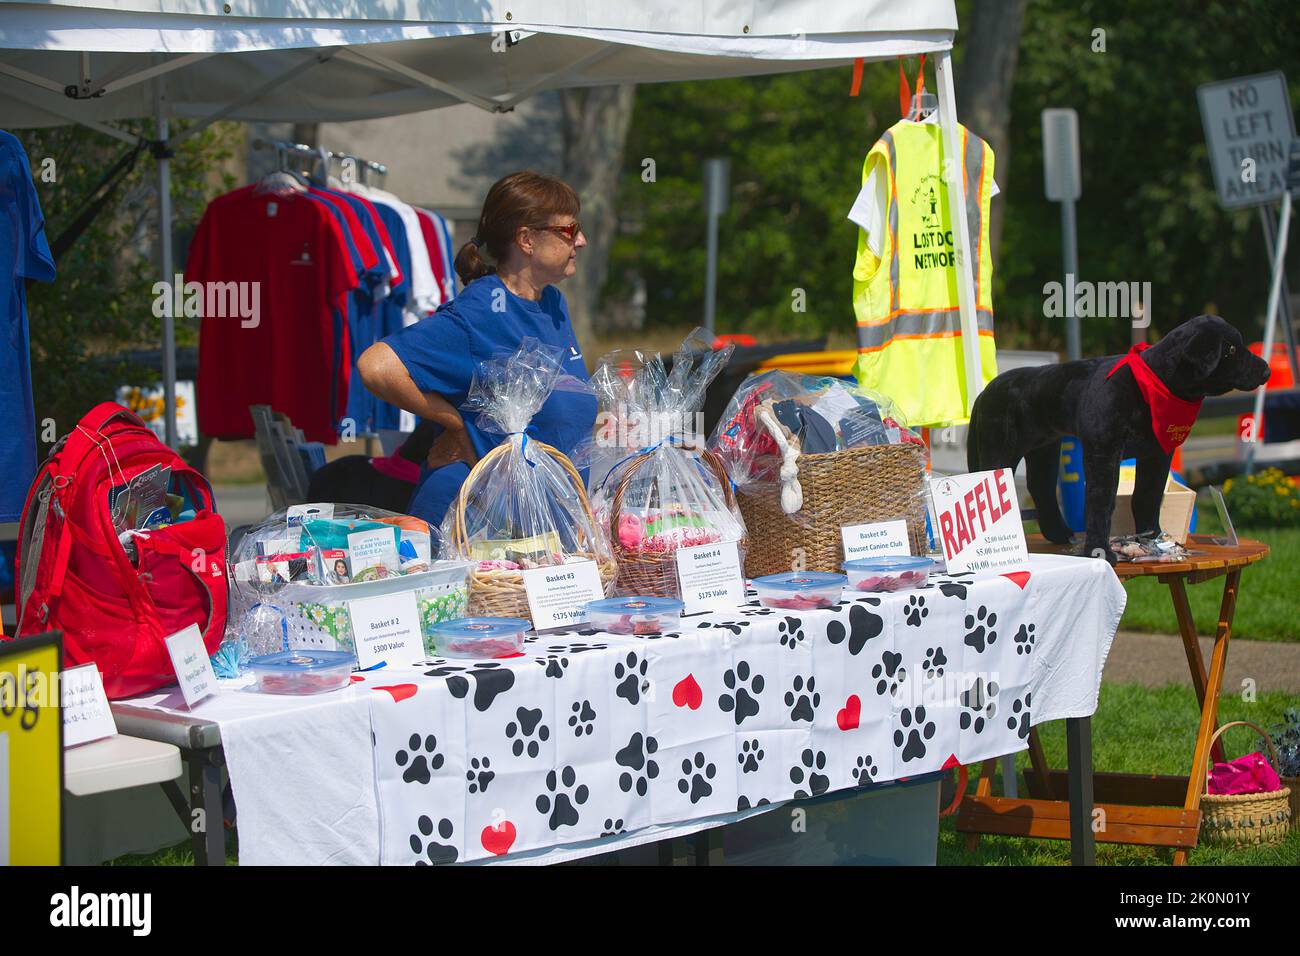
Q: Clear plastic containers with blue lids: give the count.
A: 5